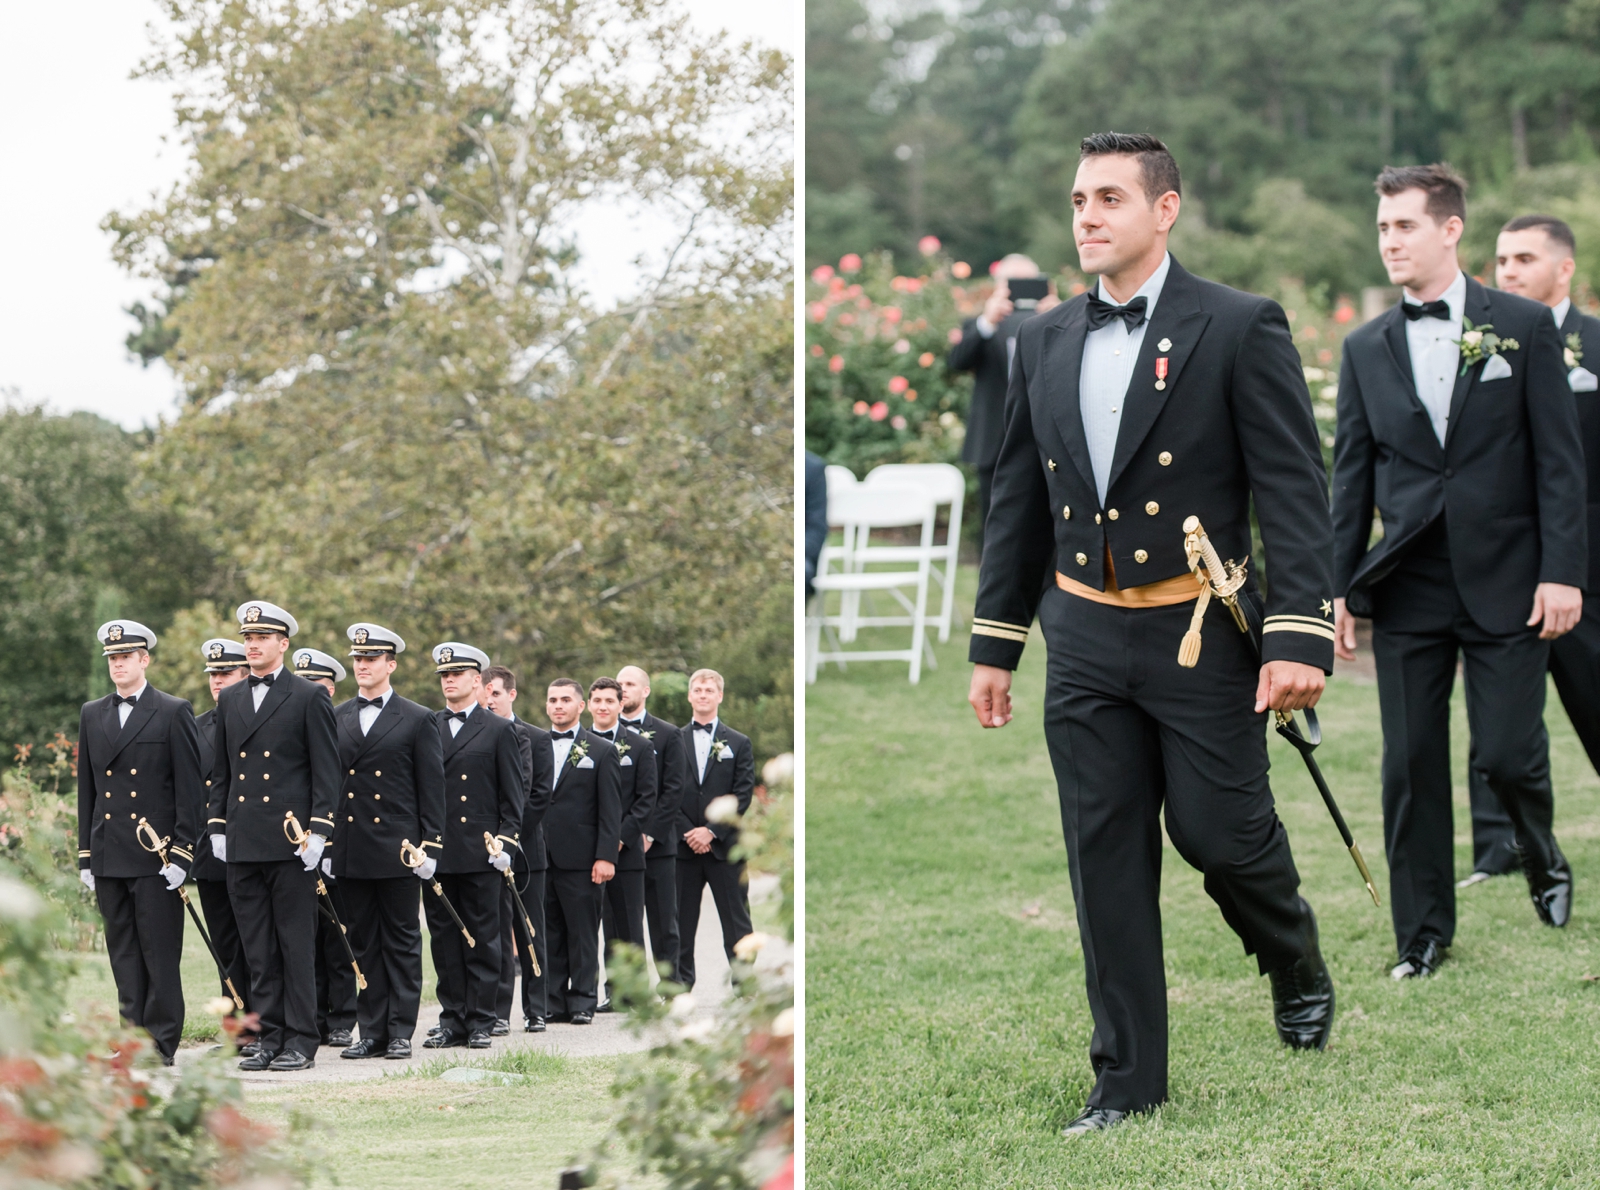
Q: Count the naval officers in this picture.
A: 7